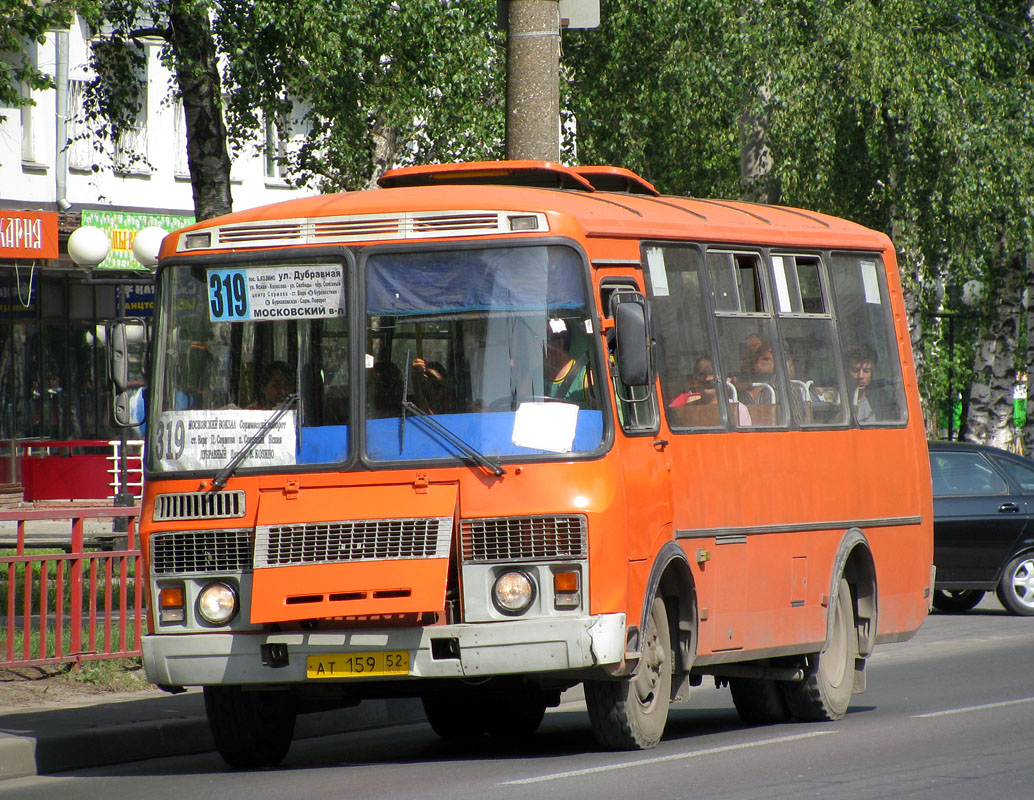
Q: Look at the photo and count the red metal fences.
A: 1